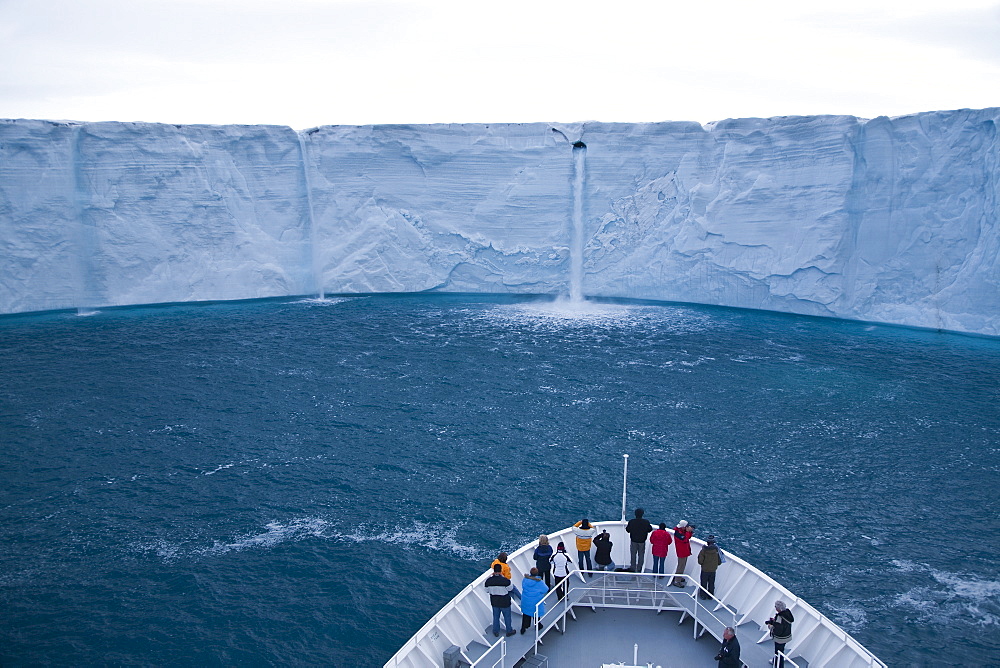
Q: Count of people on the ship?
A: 13